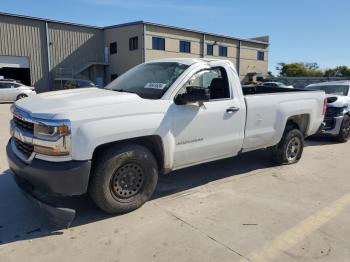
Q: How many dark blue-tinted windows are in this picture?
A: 5